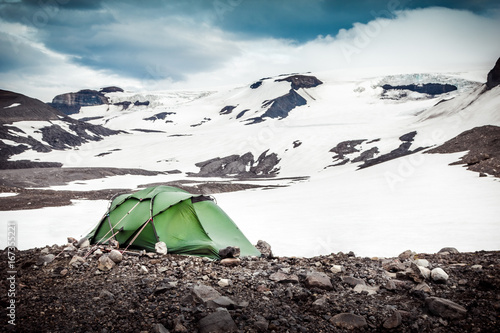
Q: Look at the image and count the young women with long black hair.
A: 0